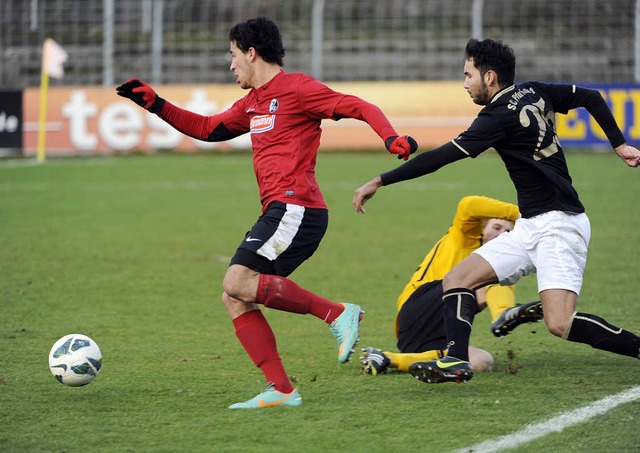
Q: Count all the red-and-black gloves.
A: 2